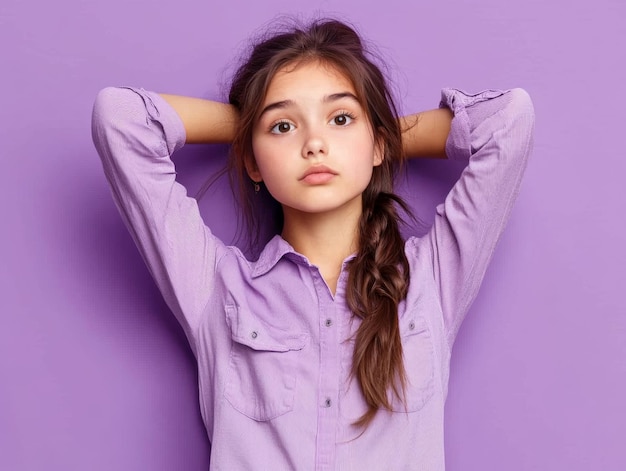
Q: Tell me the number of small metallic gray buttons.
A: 4